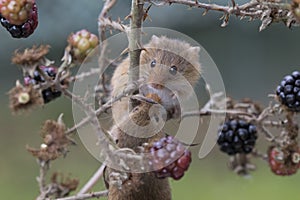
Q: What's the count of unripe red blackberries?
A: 2